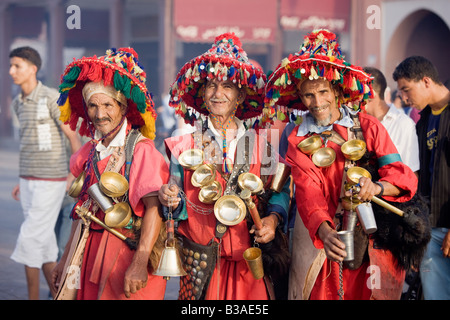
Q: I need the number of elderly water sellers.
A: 3